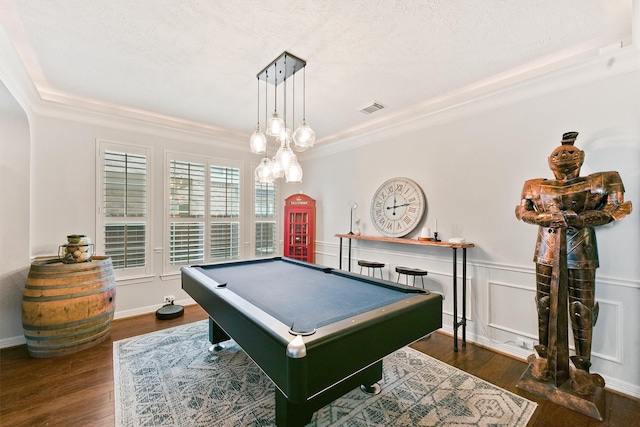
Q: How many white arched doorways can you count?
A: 1